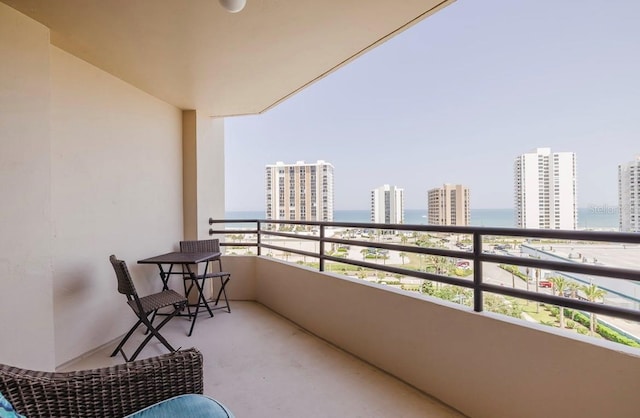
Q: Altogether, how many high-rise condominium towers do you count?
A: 5